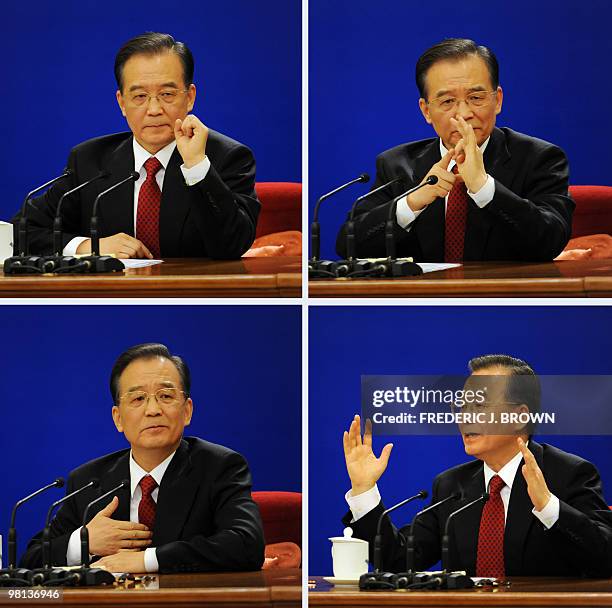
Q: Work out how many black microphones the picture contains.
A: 12